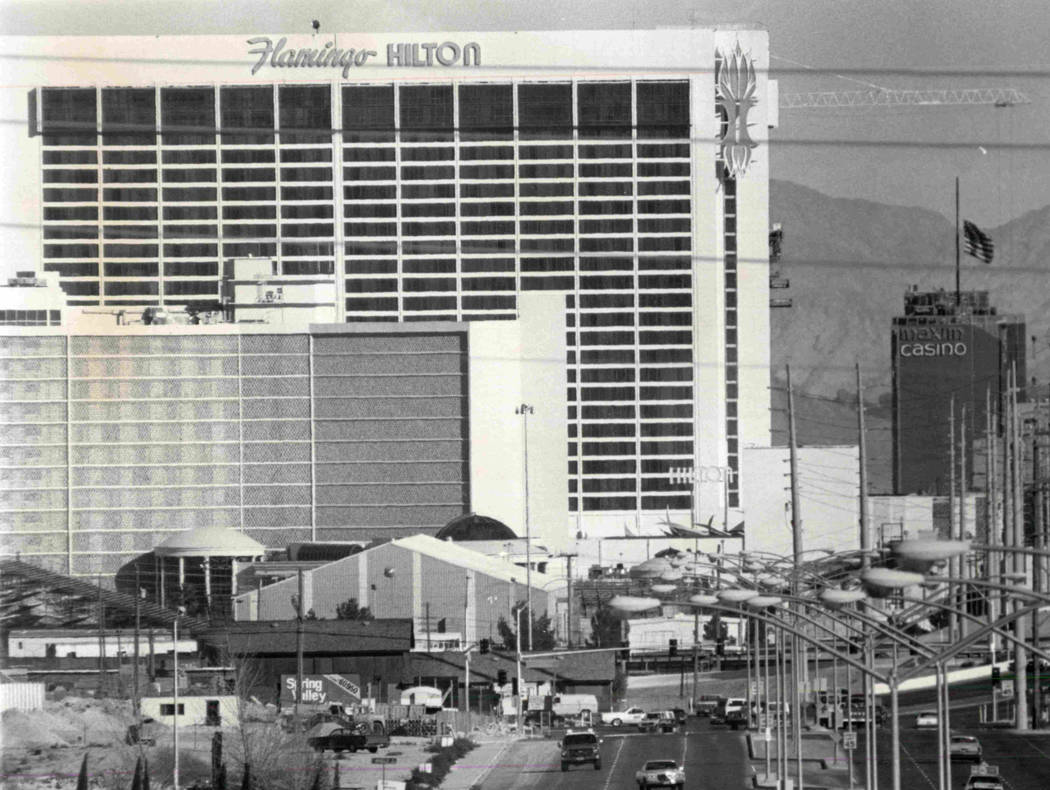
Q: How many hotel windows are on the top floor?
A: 11